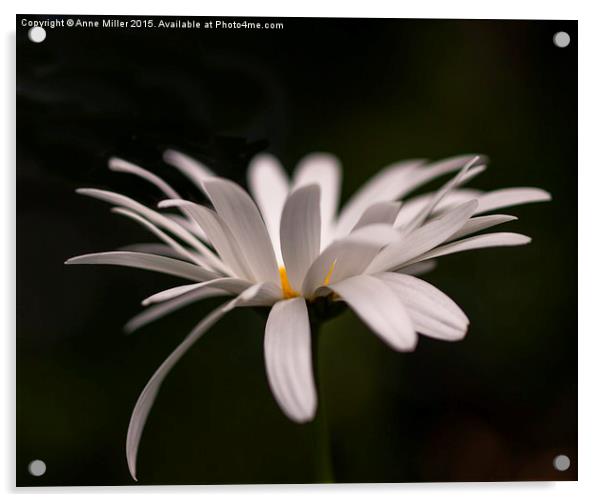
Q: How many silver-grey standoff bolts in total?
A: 4